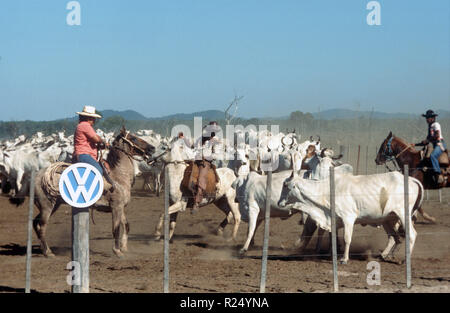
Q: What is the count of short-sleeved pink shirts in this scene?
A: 1